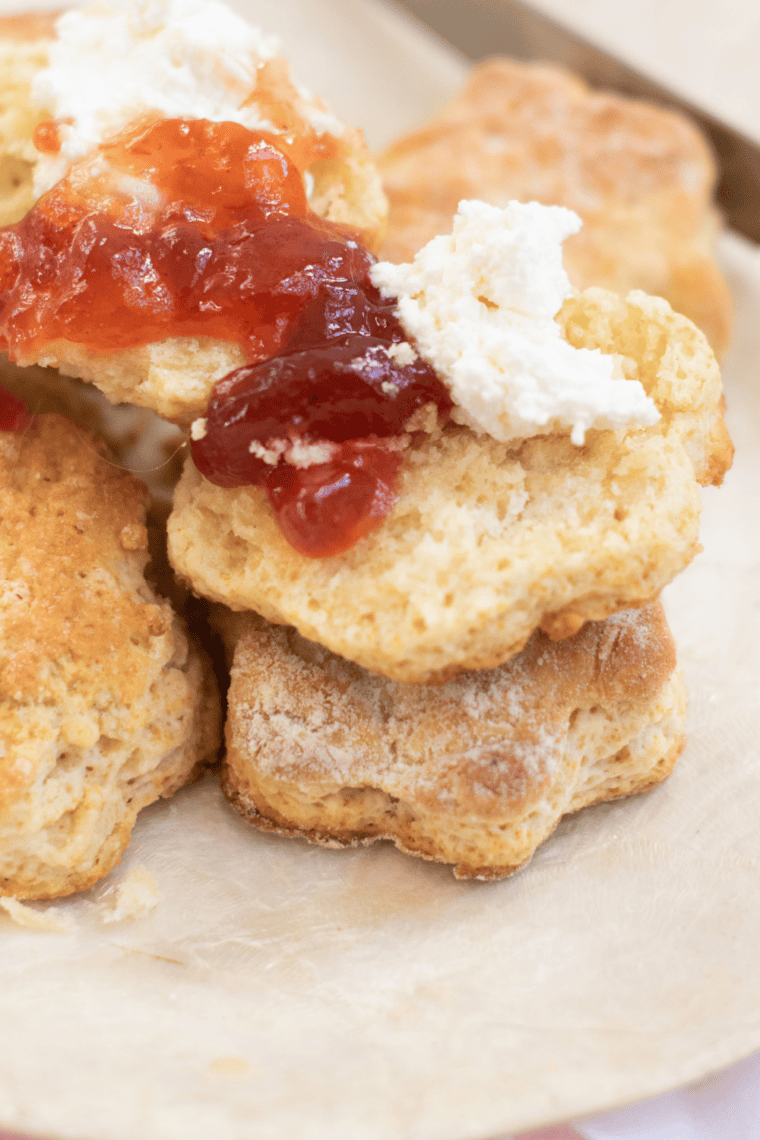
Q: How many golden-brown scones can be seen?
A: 5